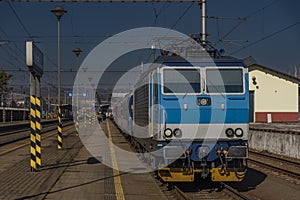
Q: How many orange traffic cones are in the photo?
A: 0